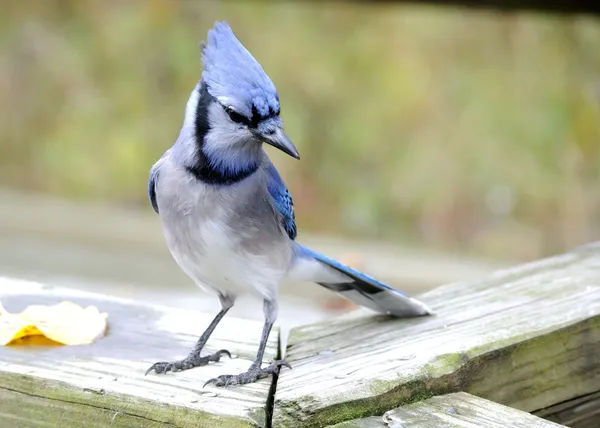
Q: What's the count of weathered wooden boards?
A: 3